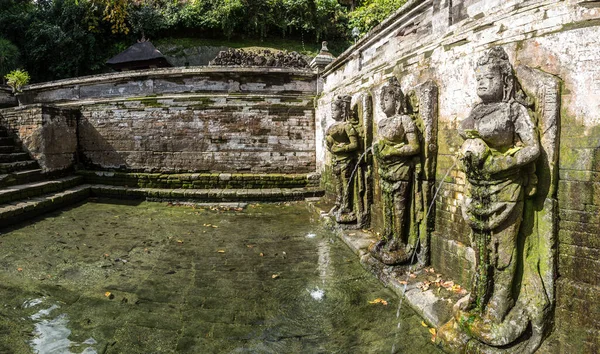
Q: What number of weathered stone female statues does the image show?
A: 3